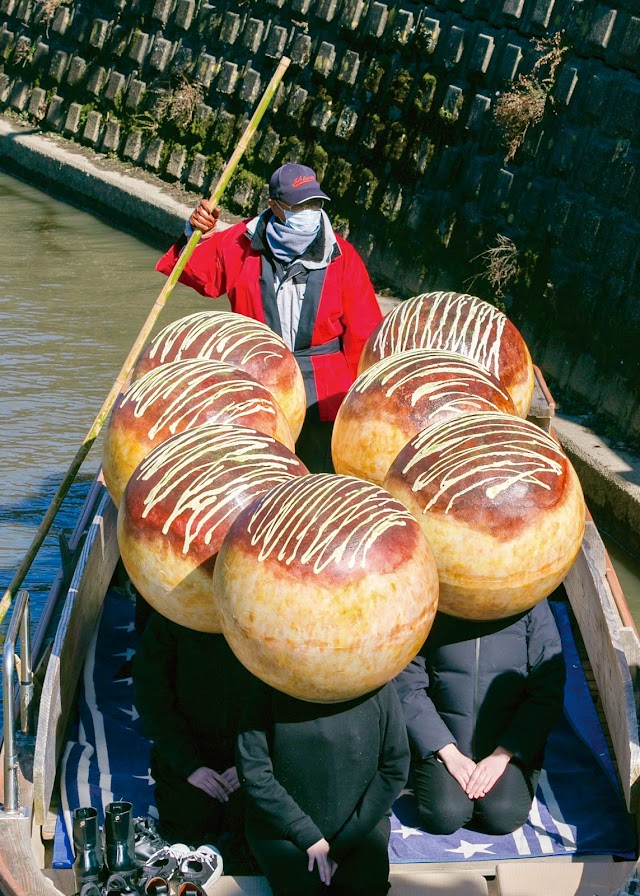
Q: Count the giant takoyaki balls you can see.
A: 7